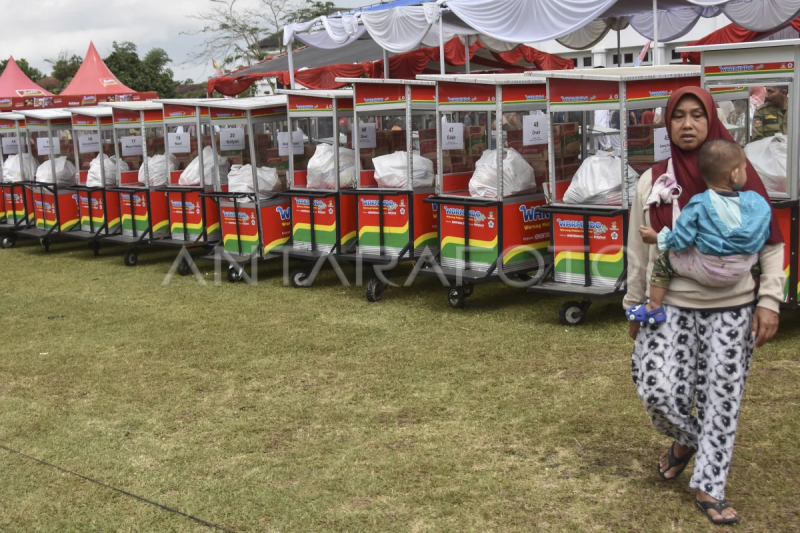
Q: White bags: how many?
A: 11